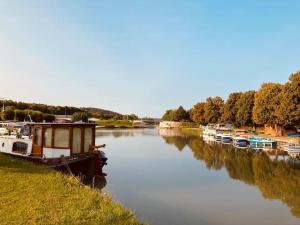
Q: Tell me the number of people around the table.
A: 0